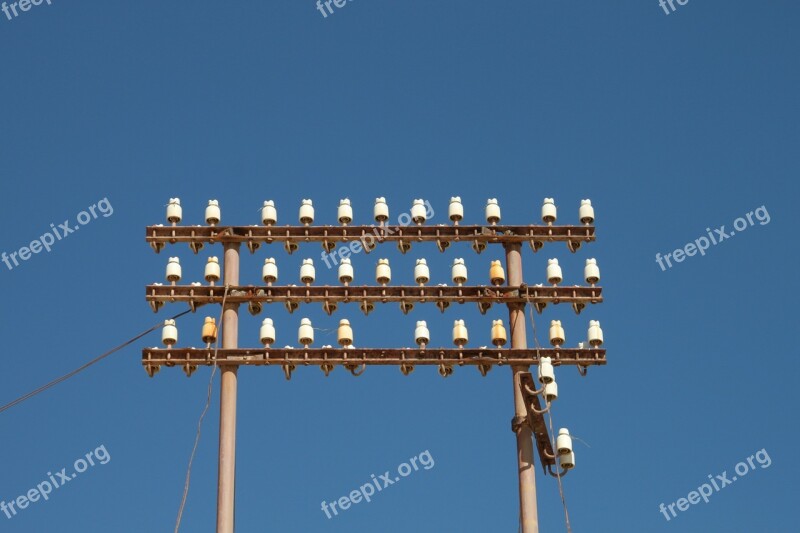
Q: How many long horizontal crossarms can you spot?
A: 3